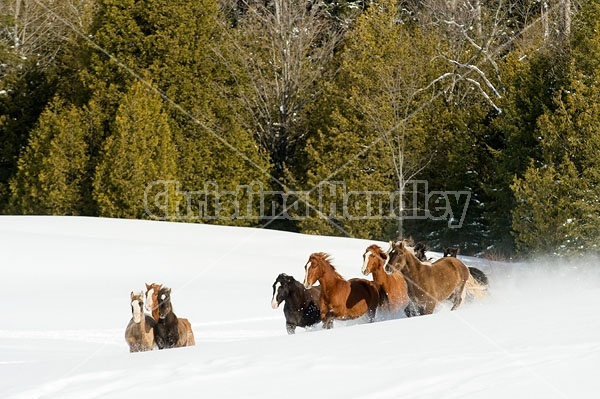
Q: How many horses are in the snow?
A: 9